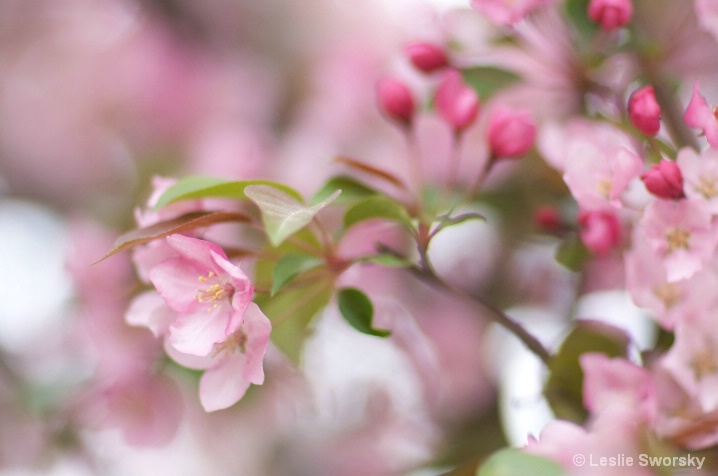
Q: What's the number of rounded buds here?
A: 9